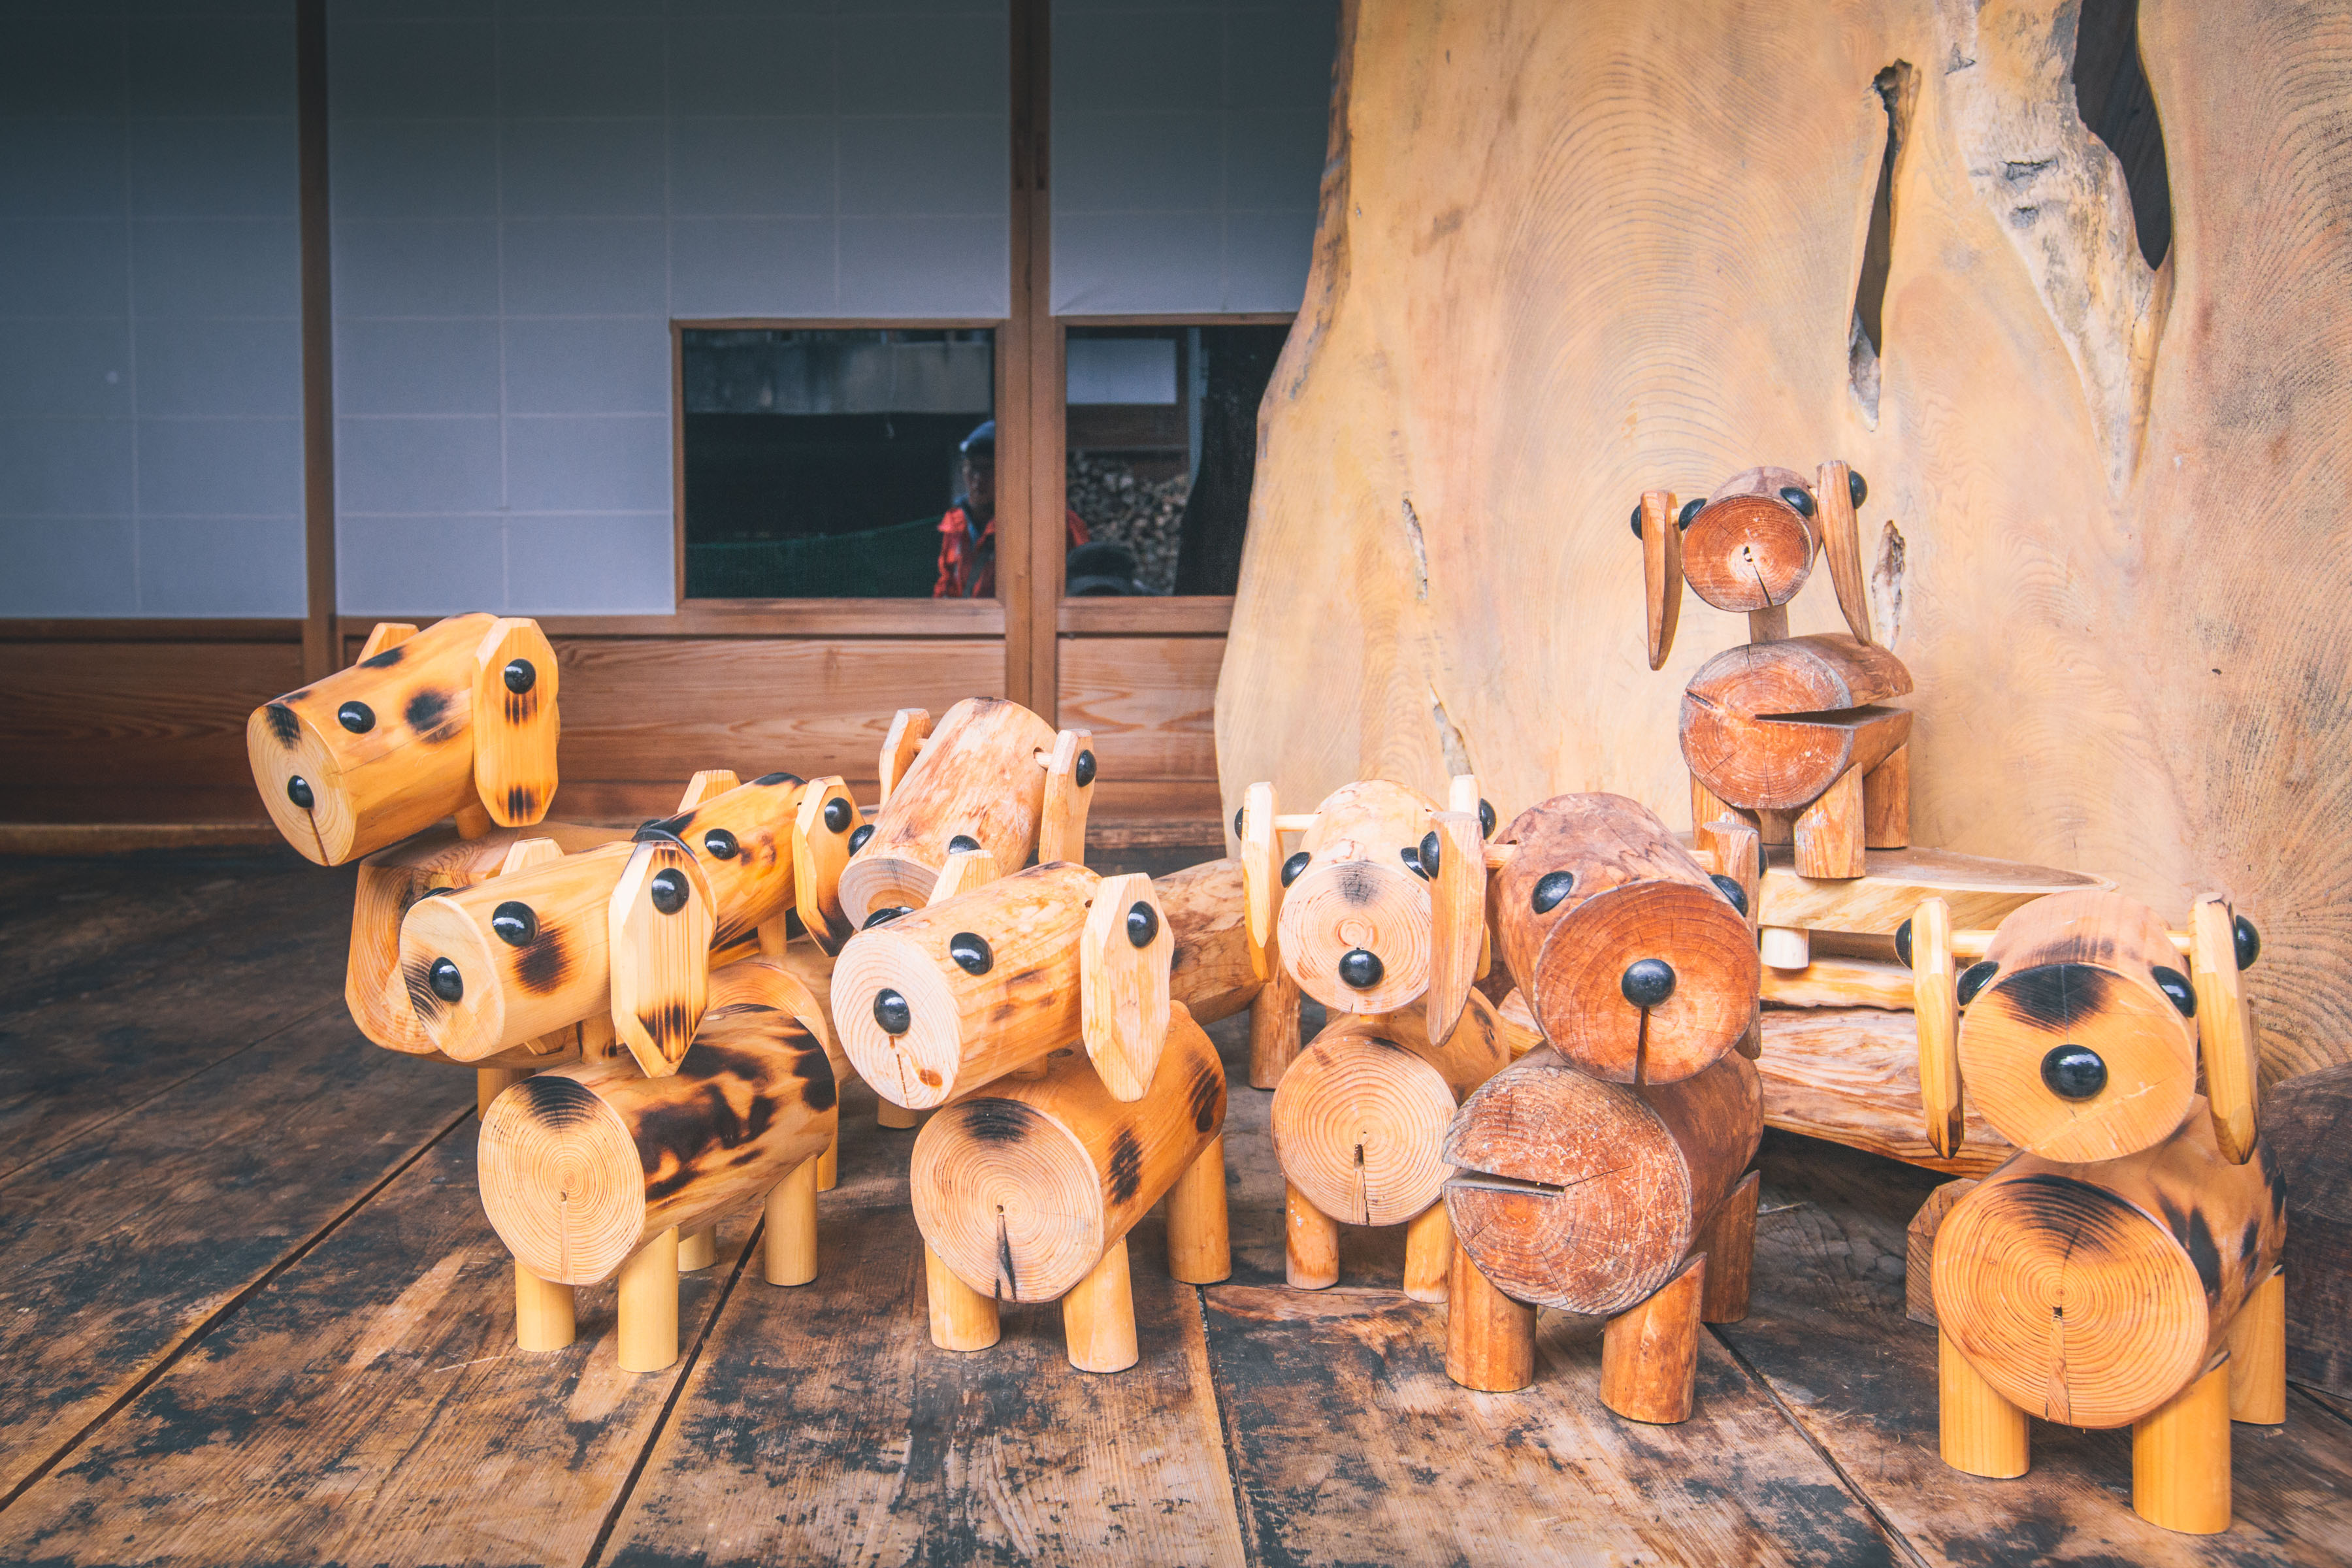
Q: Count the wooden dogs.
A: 9